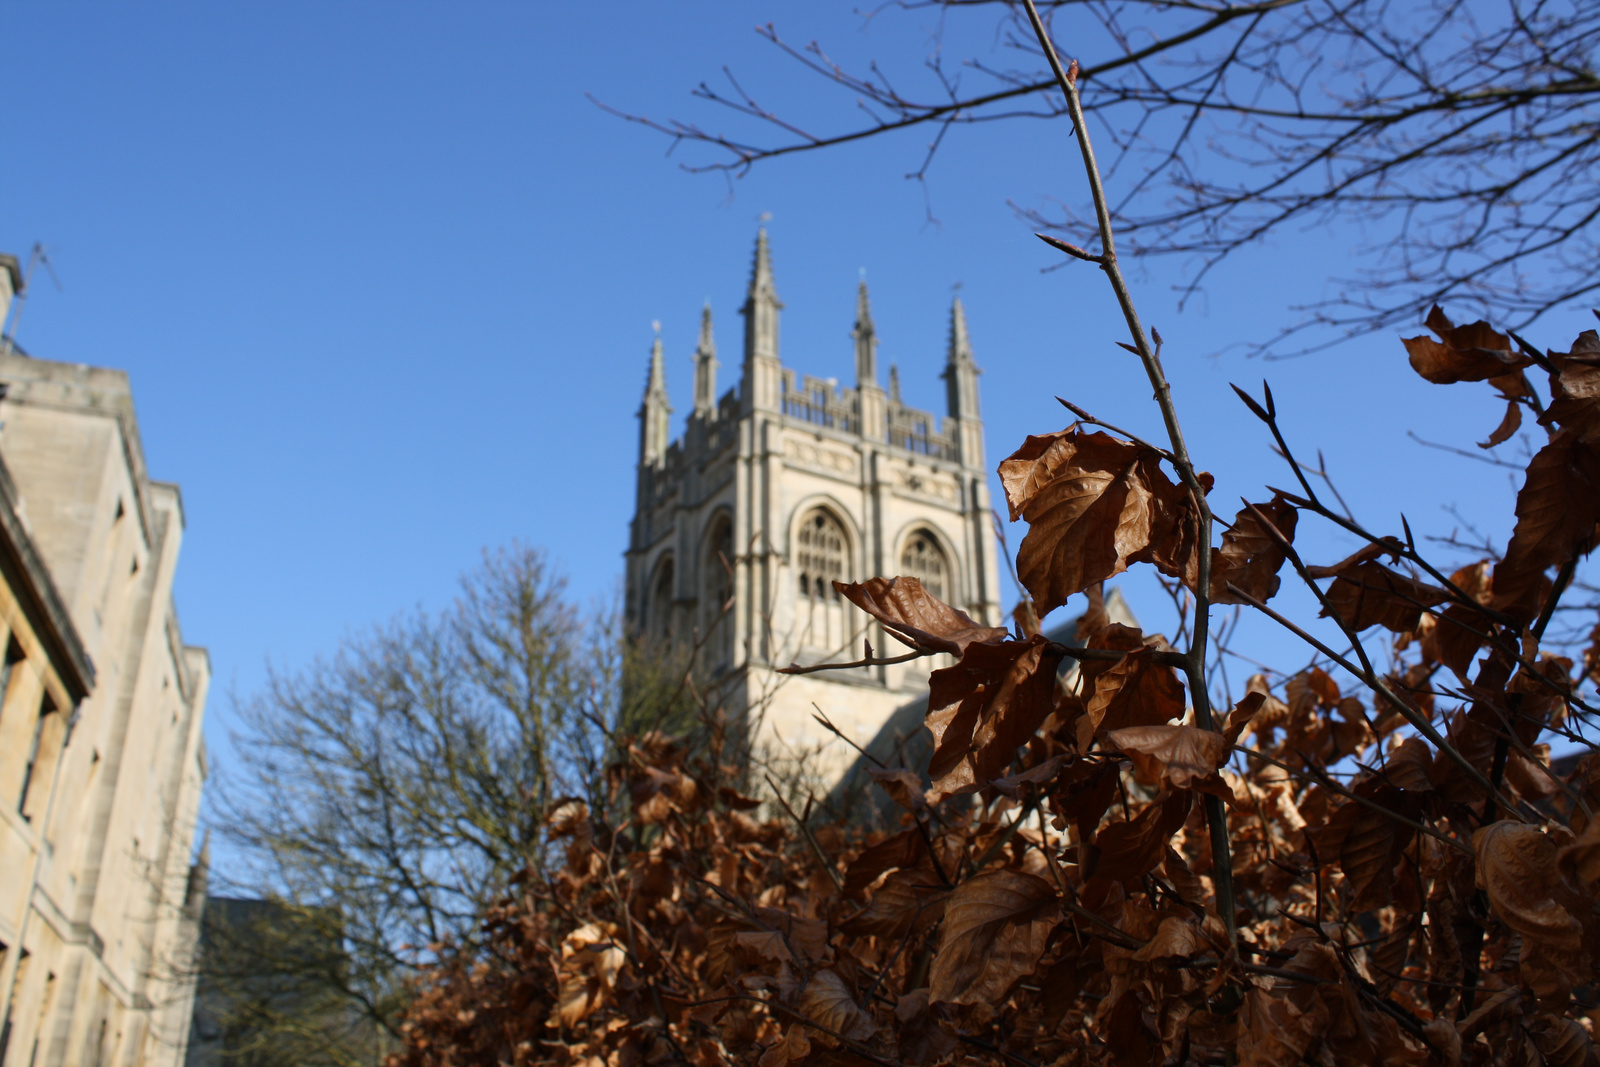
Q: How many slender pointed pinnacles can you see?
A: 6